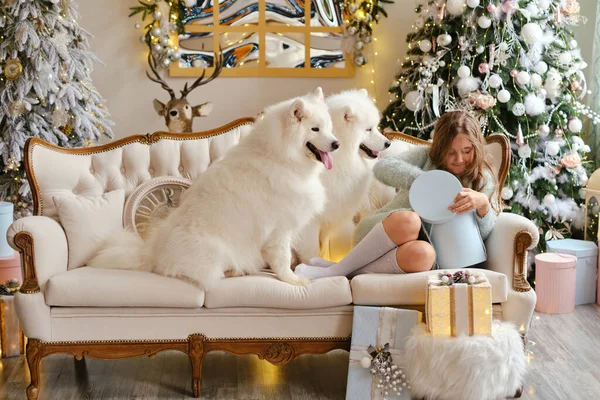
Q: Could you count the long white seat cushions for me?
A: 3